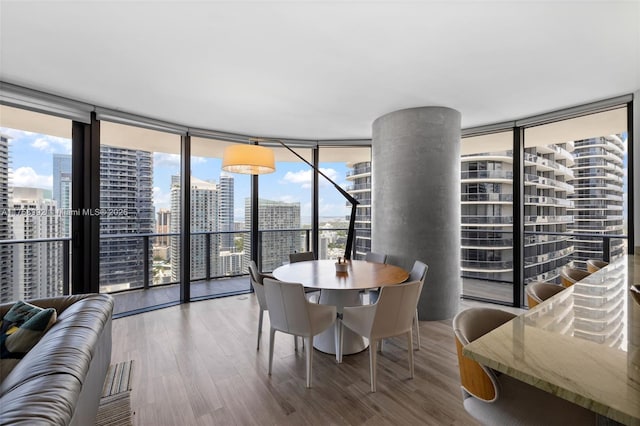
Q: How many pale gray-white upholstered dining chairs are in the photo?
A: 6